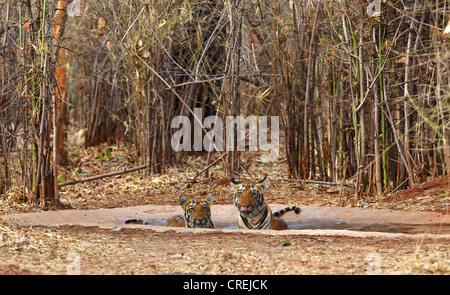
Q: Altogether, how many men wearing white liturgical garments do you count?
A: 0